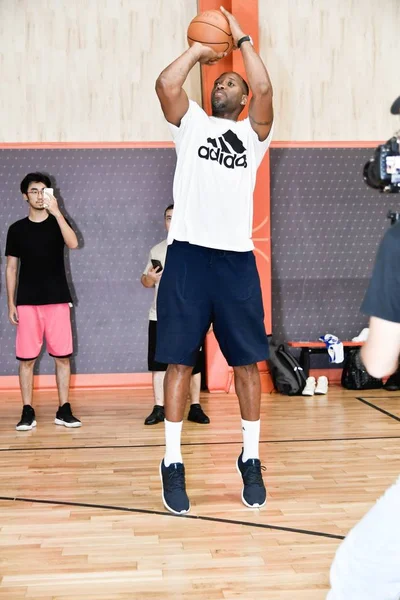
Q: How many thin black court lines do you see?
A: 3